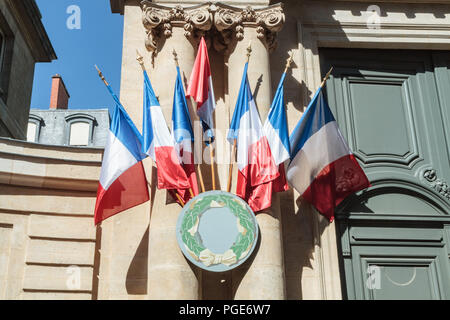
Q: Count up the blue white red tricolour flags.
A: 7